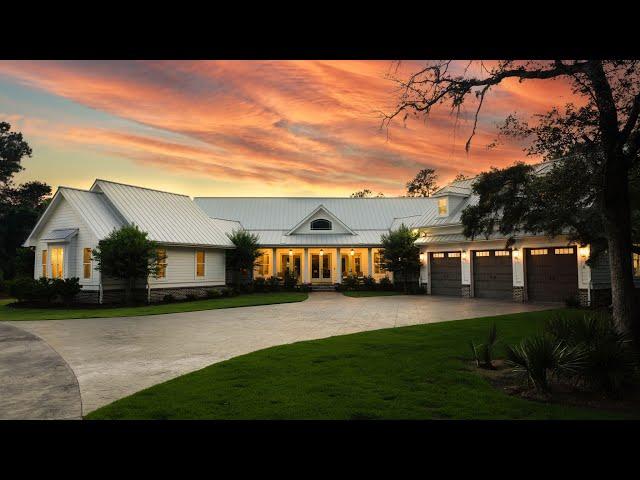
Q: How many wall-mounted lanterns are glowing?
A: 4